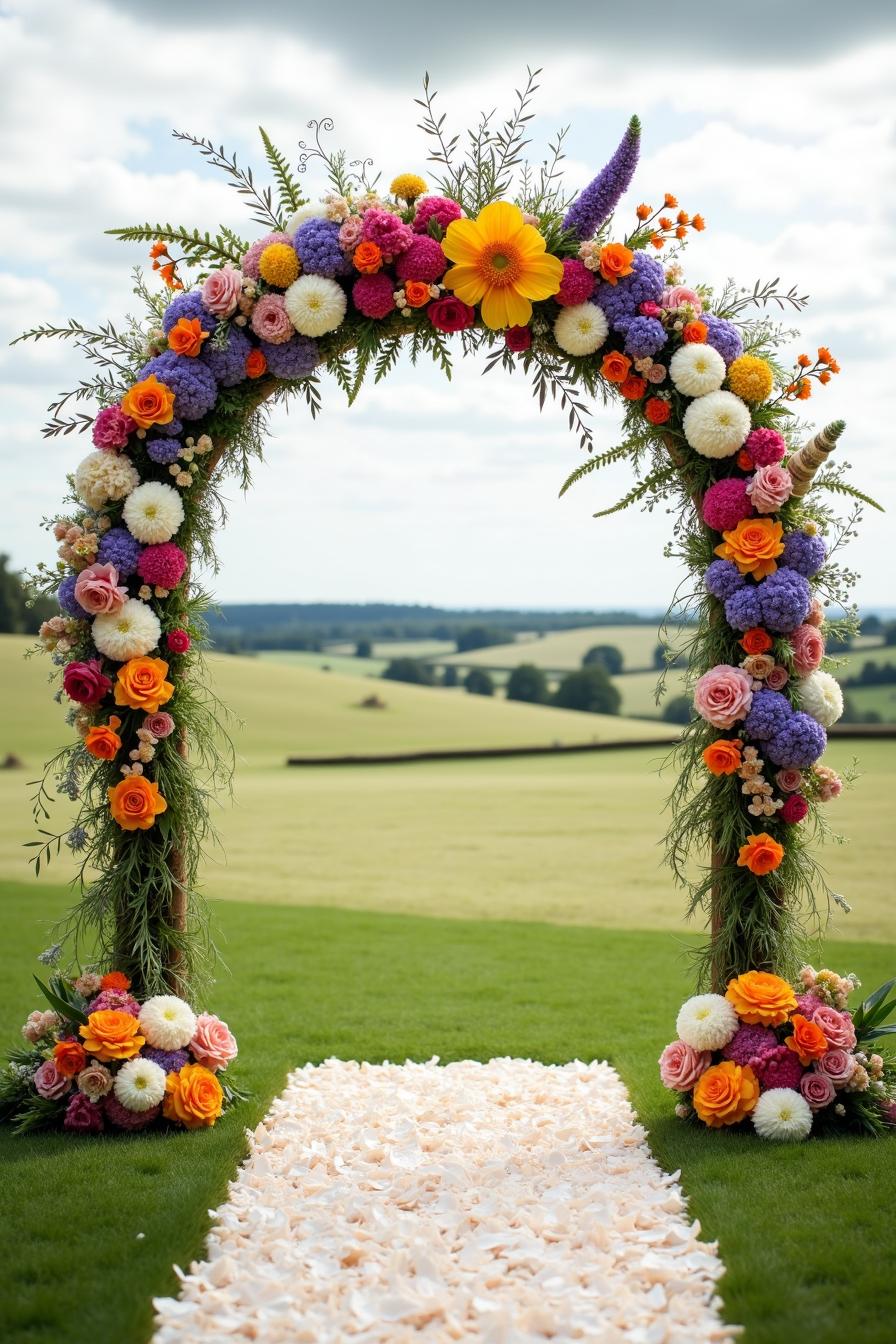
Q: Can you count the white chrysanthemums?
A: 11